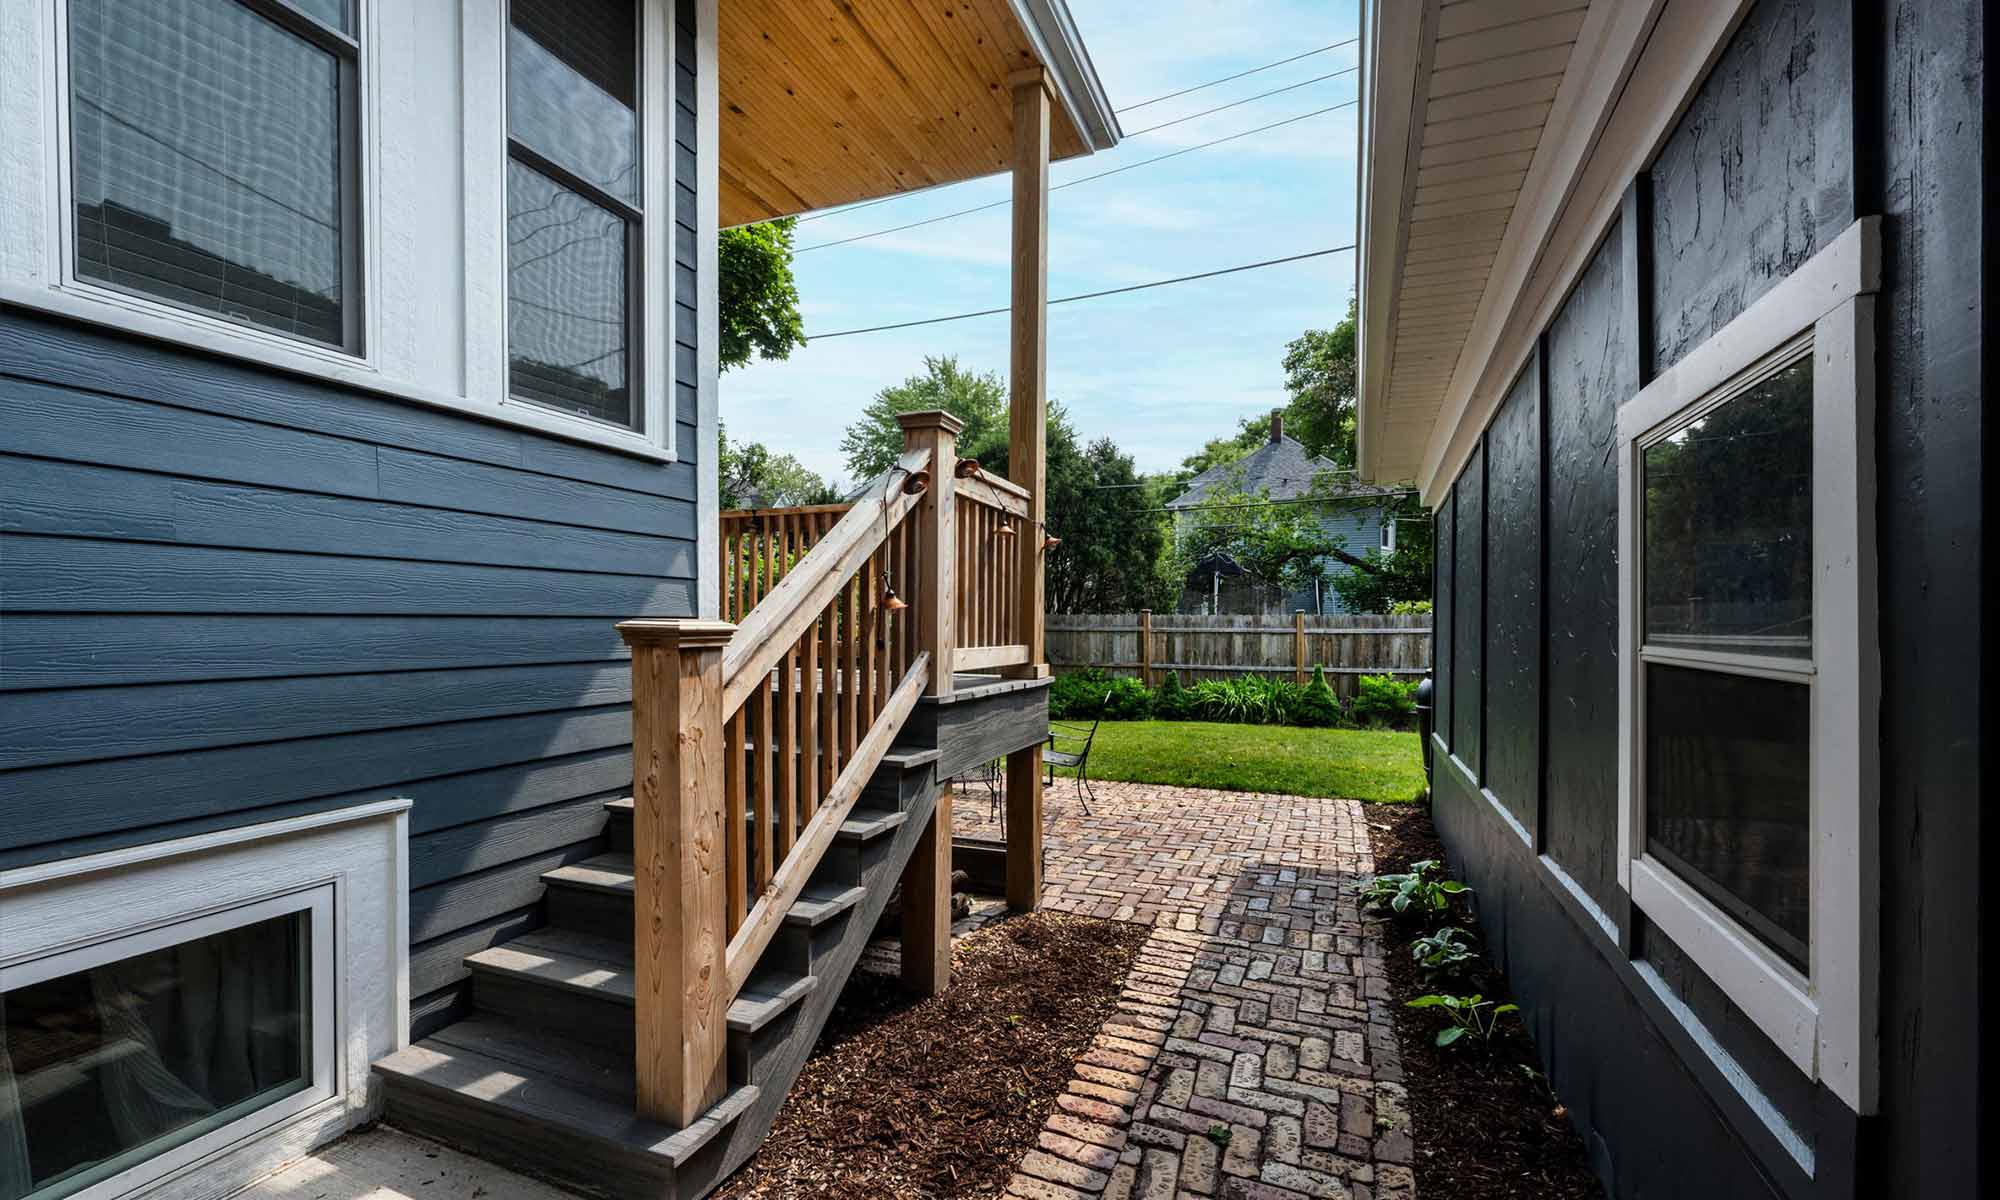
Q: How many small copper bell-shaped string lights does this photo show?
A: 5